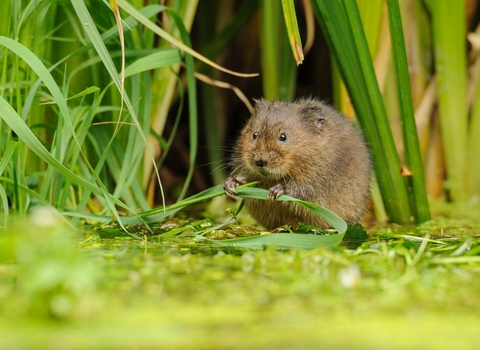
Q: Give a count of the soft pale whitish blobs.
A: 2